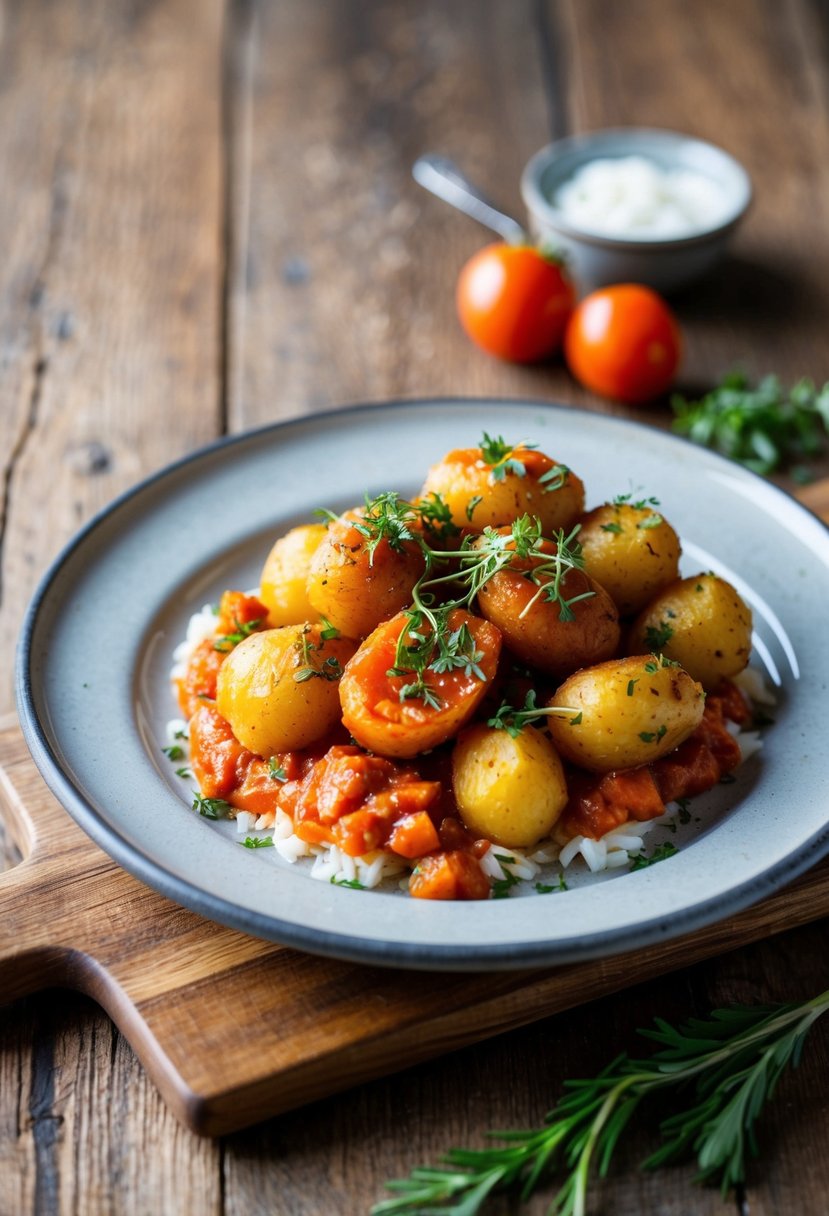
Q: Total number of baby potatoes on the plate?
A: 10